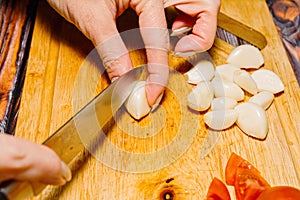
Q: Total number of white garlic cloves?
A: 12